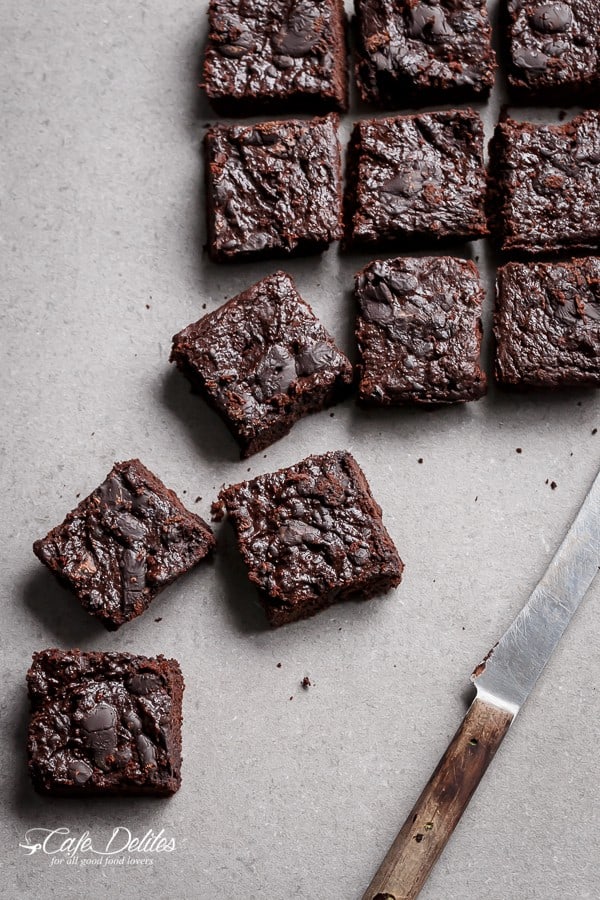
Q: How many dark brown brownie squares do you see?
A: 12